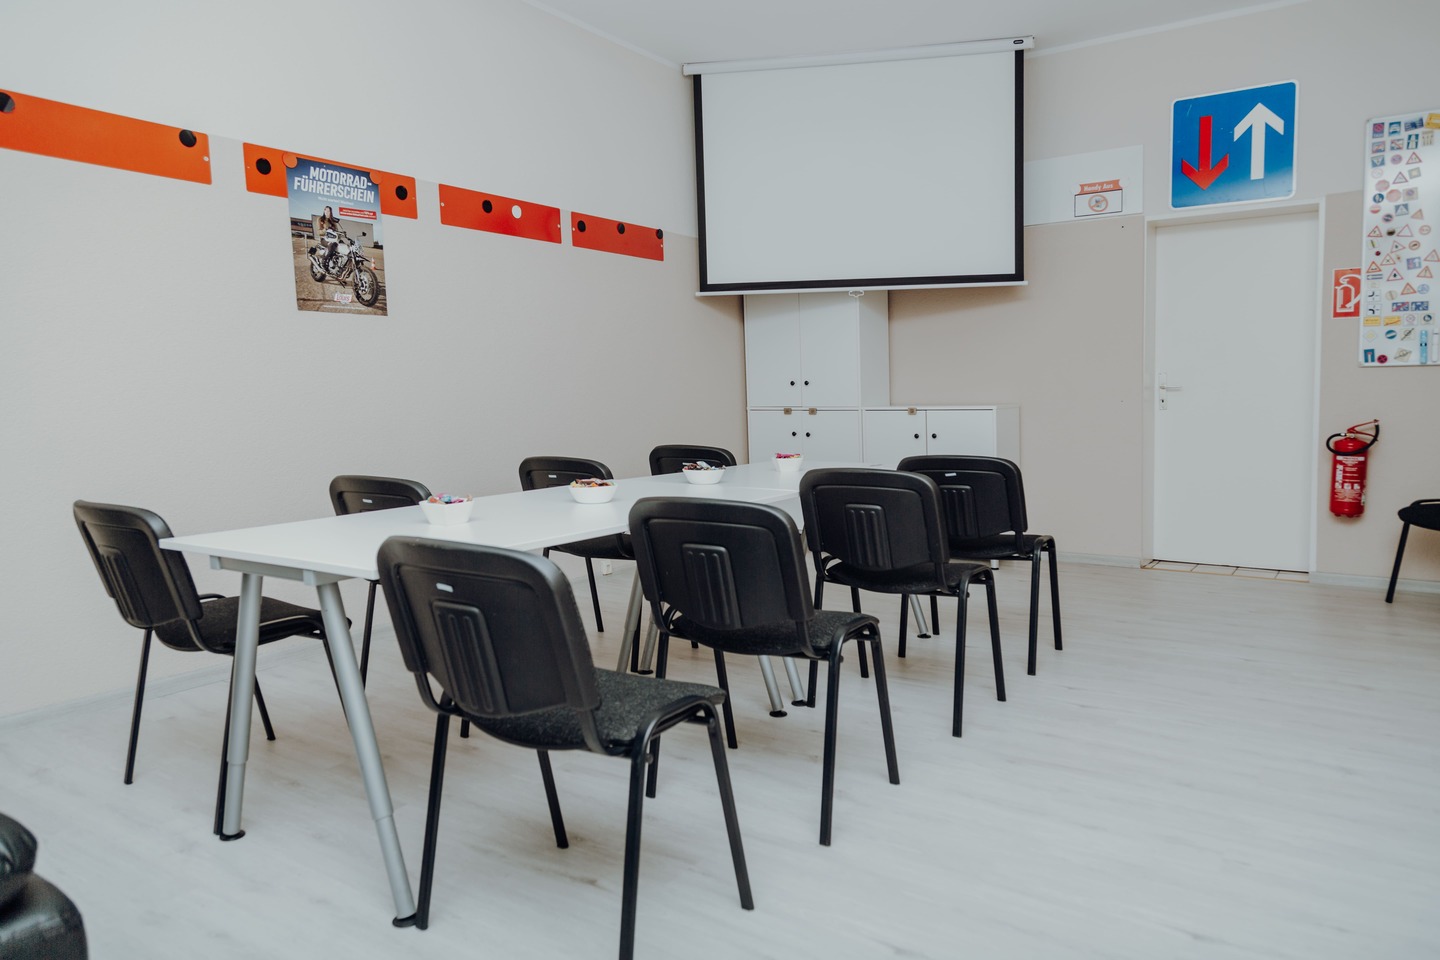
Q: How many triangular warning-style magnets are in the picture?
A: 12